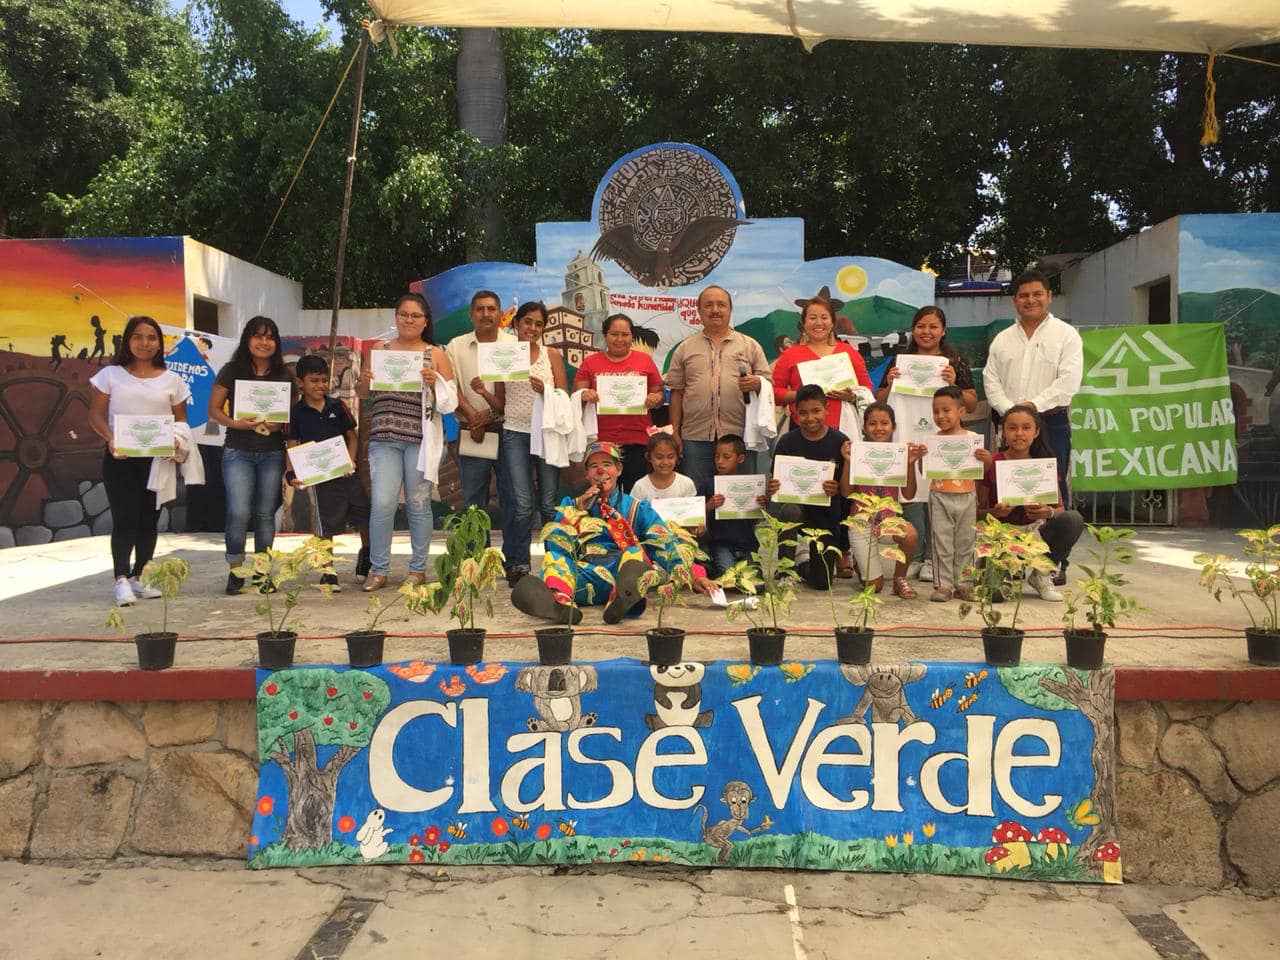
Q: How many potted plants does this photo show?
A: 11